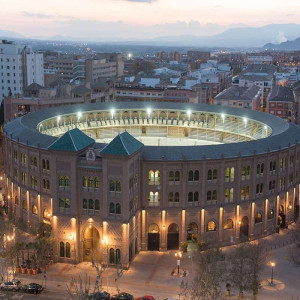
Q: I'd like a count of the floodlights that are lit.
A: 8